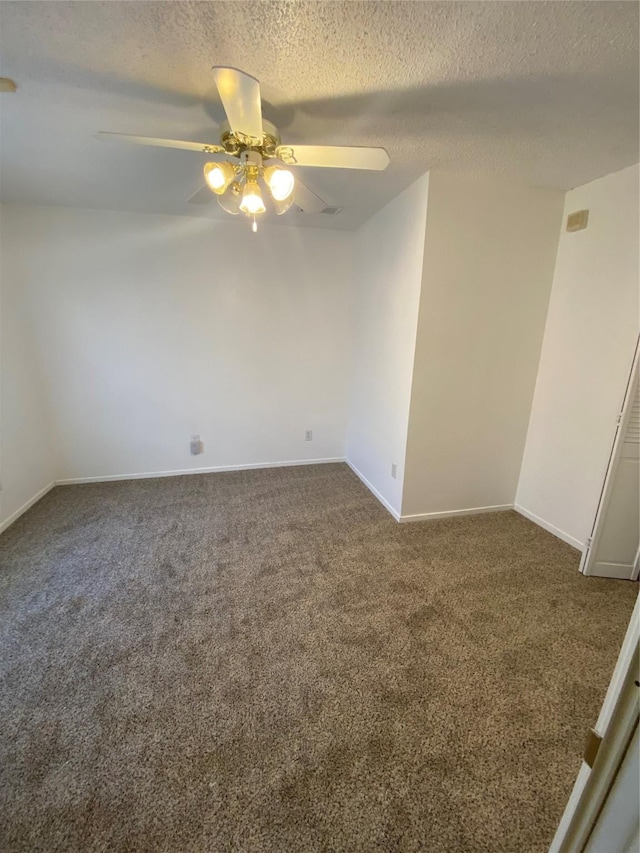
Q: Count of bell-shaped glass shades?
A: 5